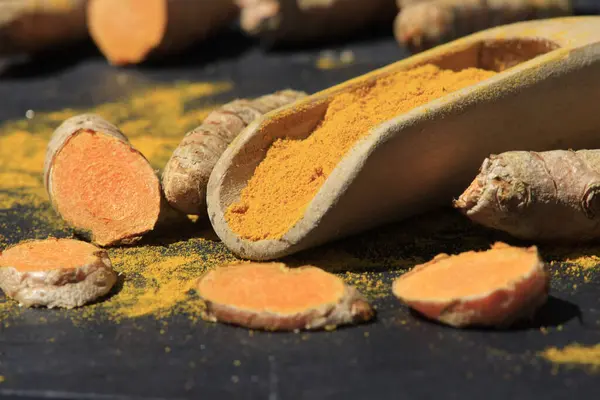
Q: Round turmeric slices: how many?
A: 3